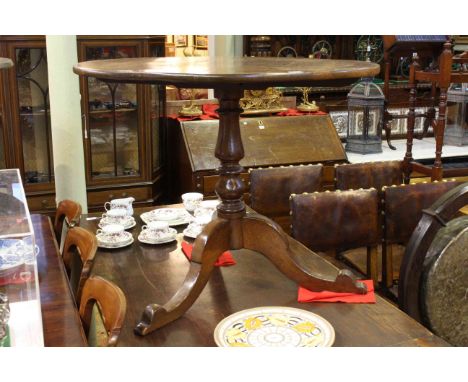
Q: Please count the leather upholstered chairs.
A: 4